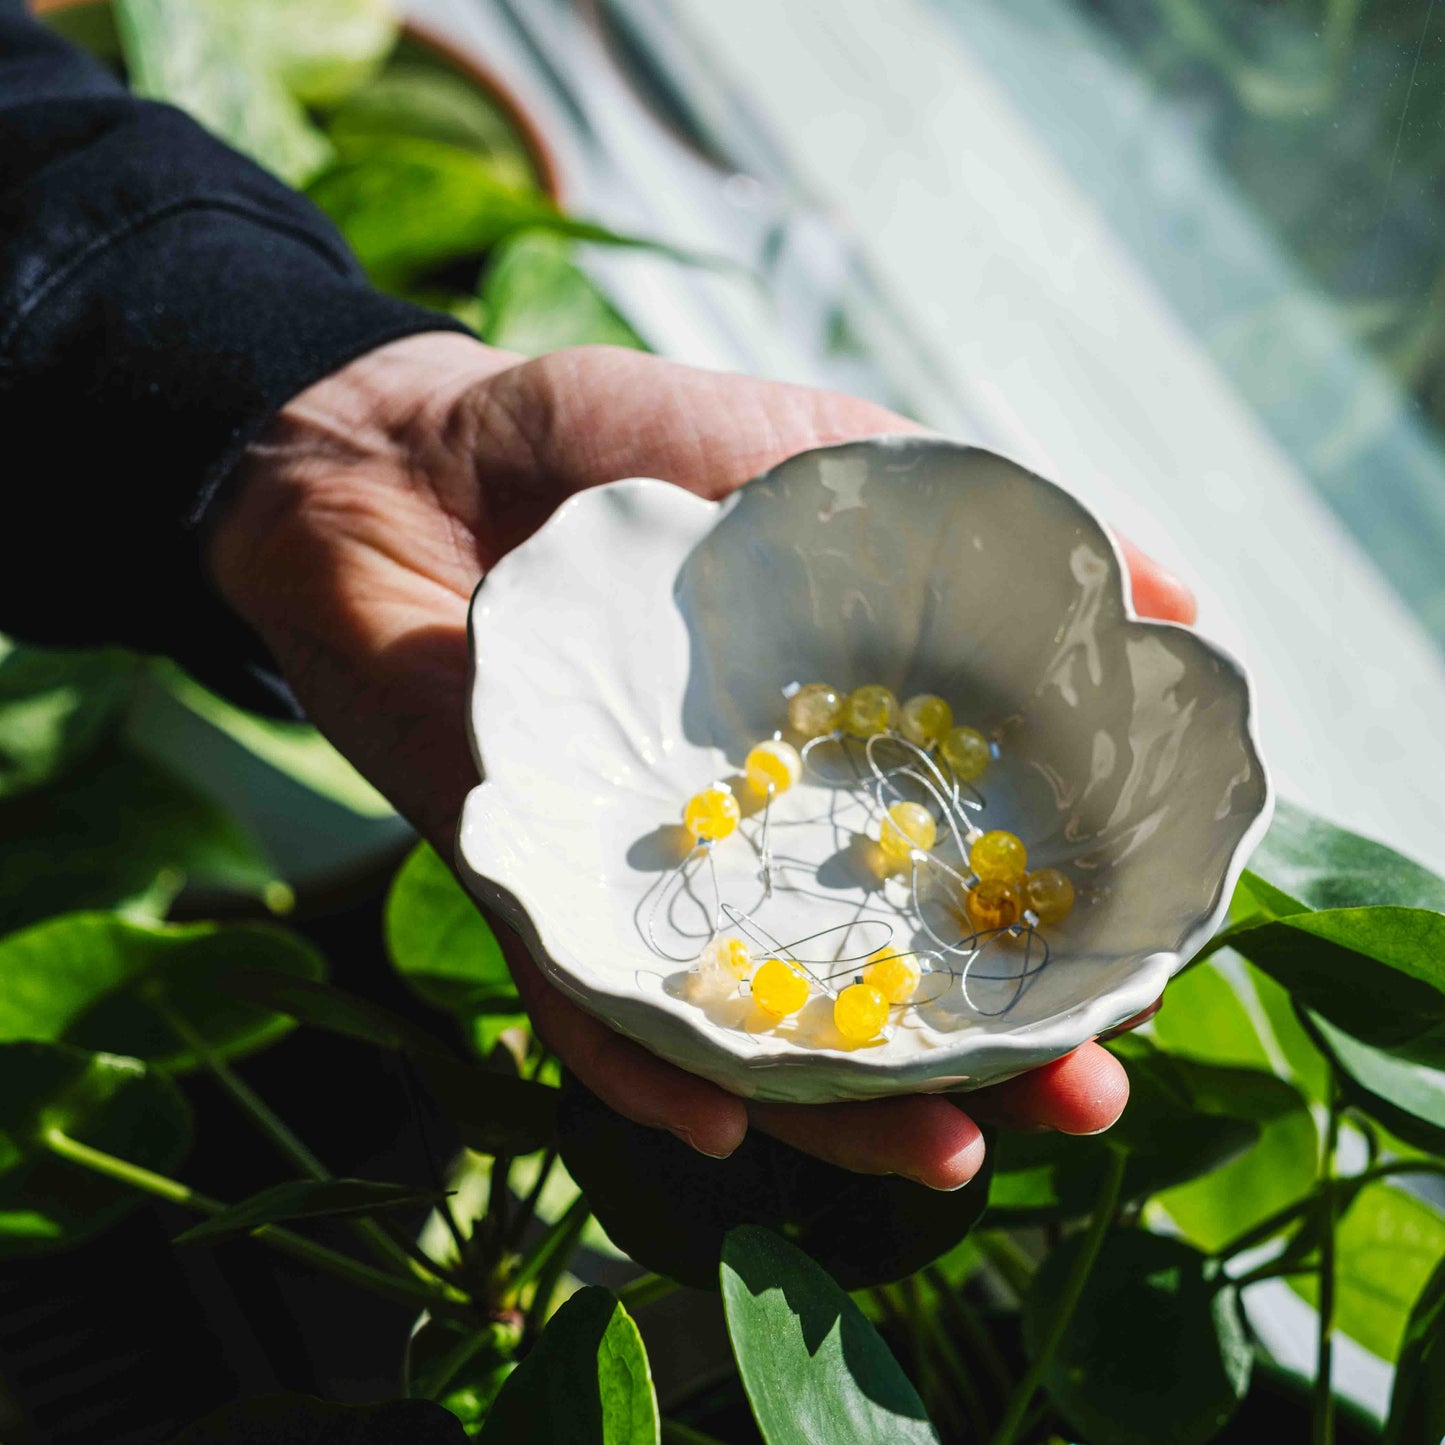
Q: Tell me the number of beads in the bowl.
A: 14